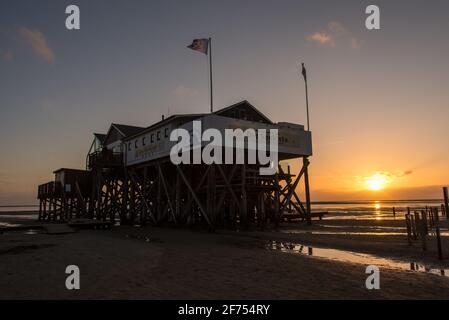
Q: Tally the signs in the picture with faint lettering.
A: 2